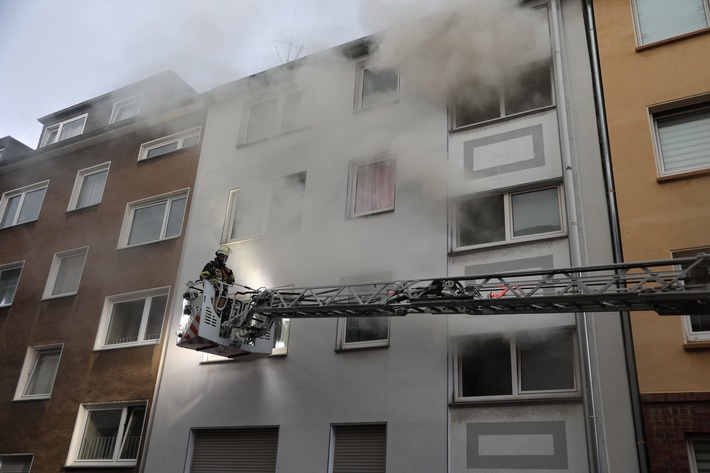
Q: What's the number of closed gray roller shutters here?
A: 2